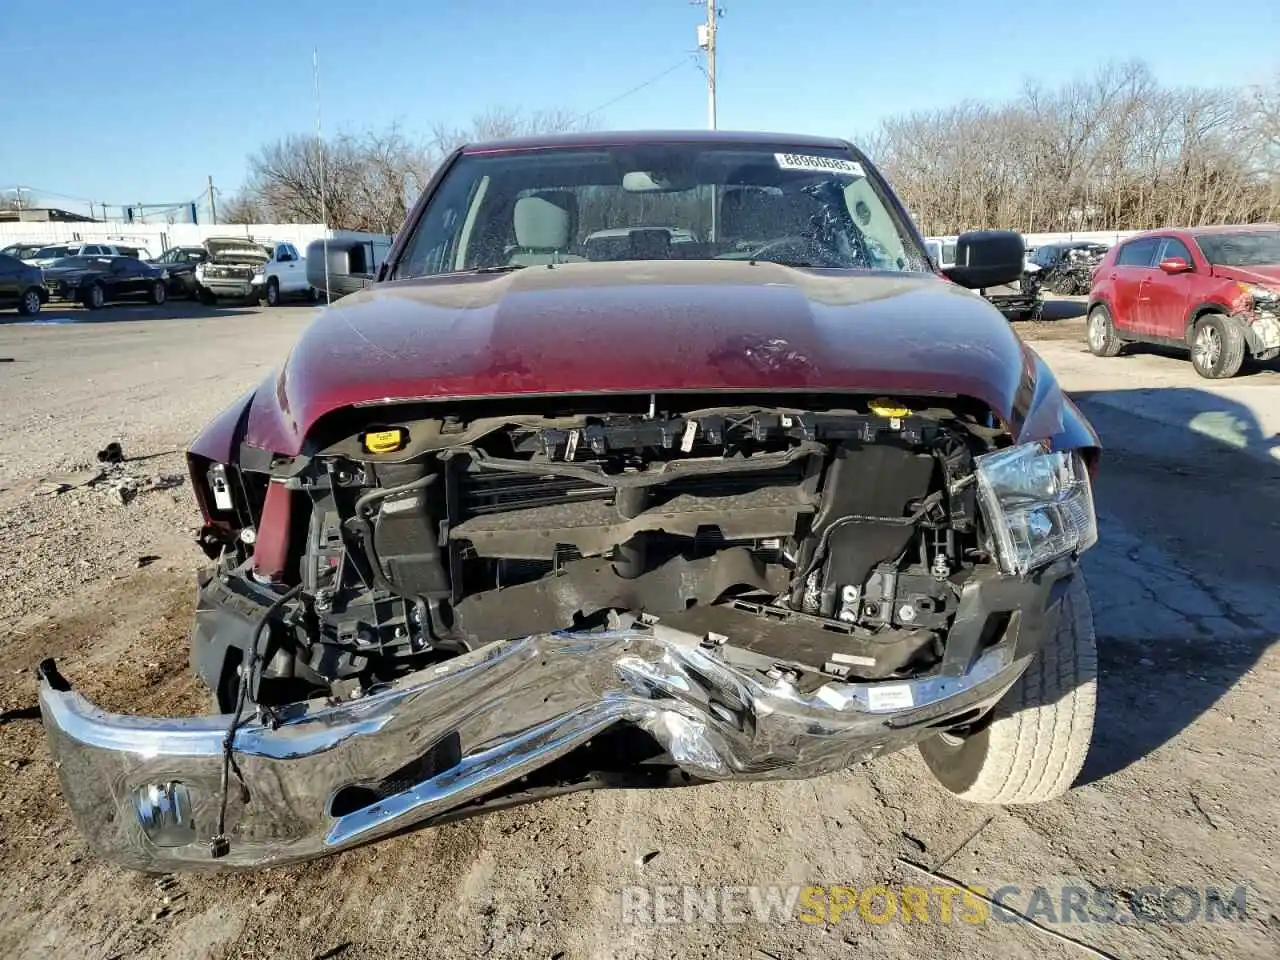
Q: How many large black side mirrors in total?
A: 2